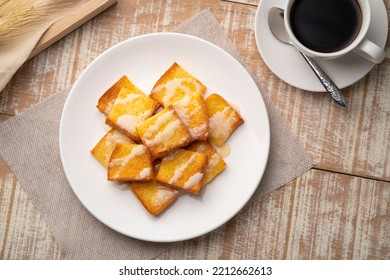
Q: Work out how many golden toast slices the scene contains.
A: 11